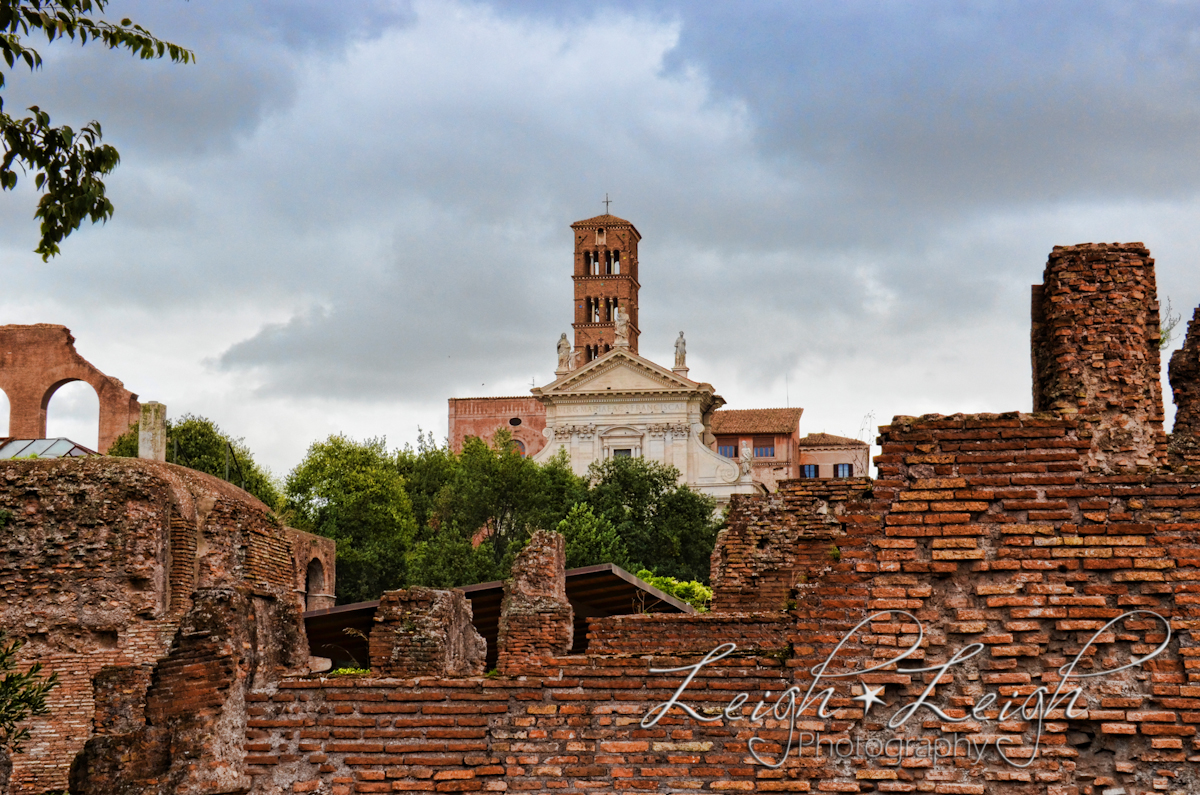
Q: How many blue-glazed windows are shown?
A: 4